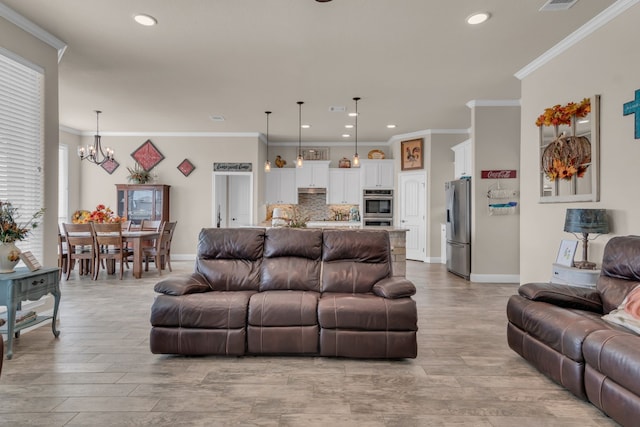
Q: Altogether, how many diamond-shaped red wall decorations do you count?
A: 3